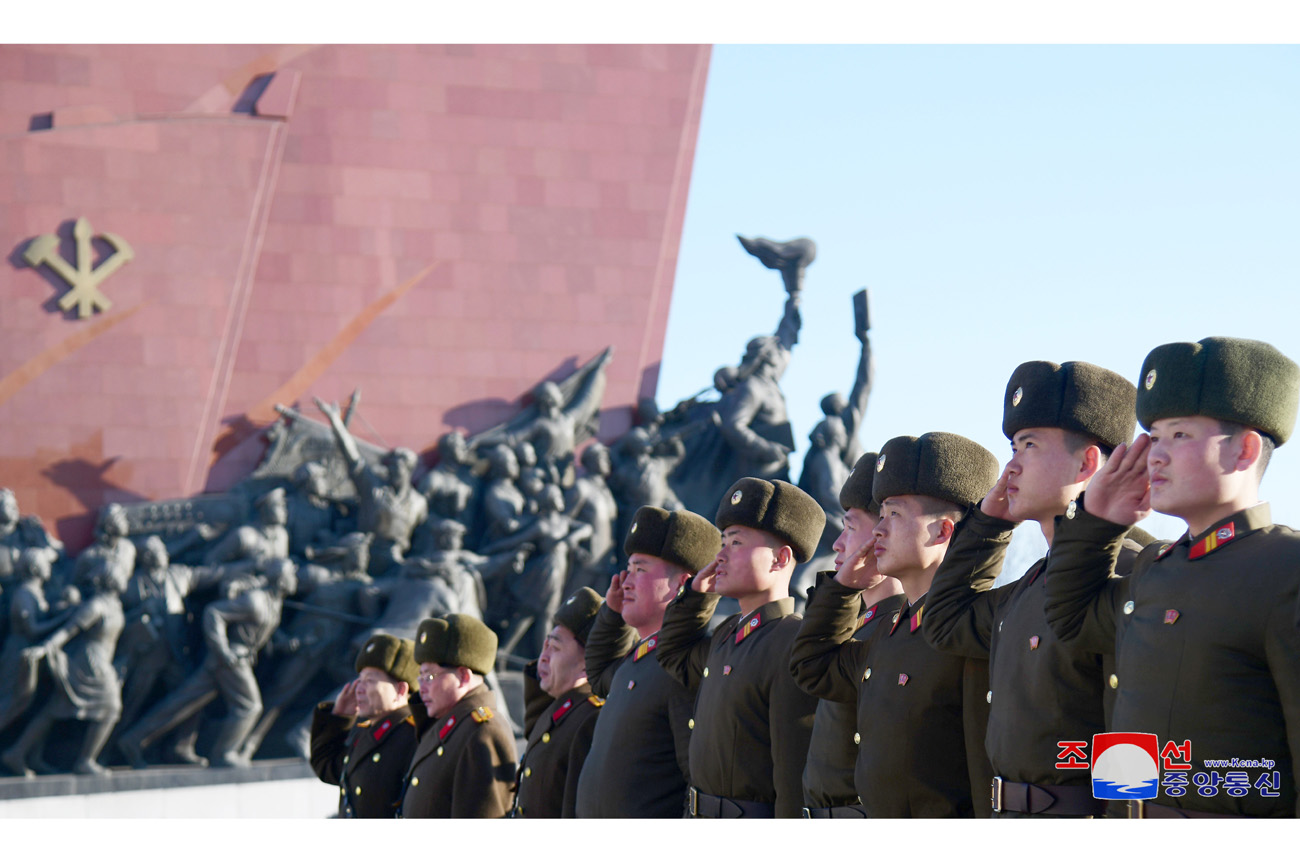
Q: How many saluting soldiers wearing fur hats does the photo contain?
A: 9